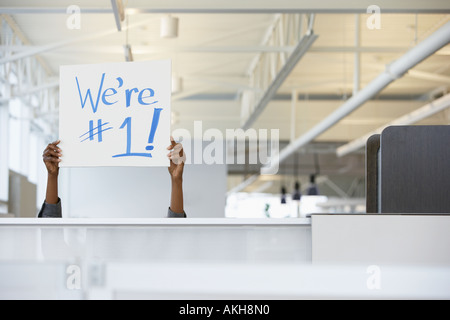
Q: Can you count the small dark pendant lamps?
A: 3